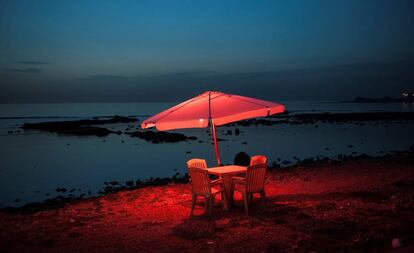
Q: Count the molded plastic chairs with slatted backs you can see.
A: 4